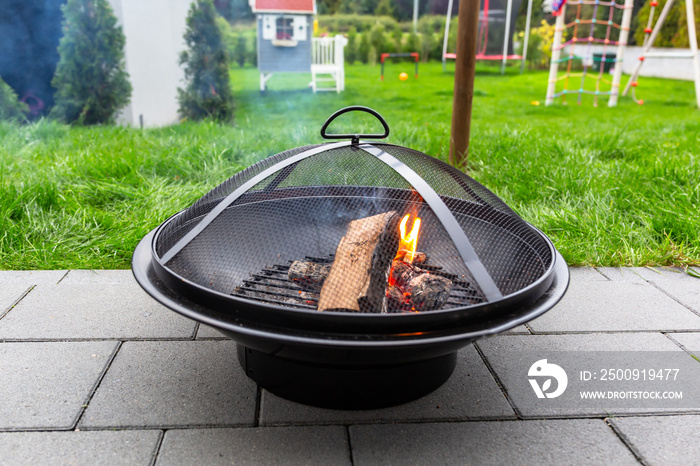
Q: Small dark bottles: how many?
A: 0